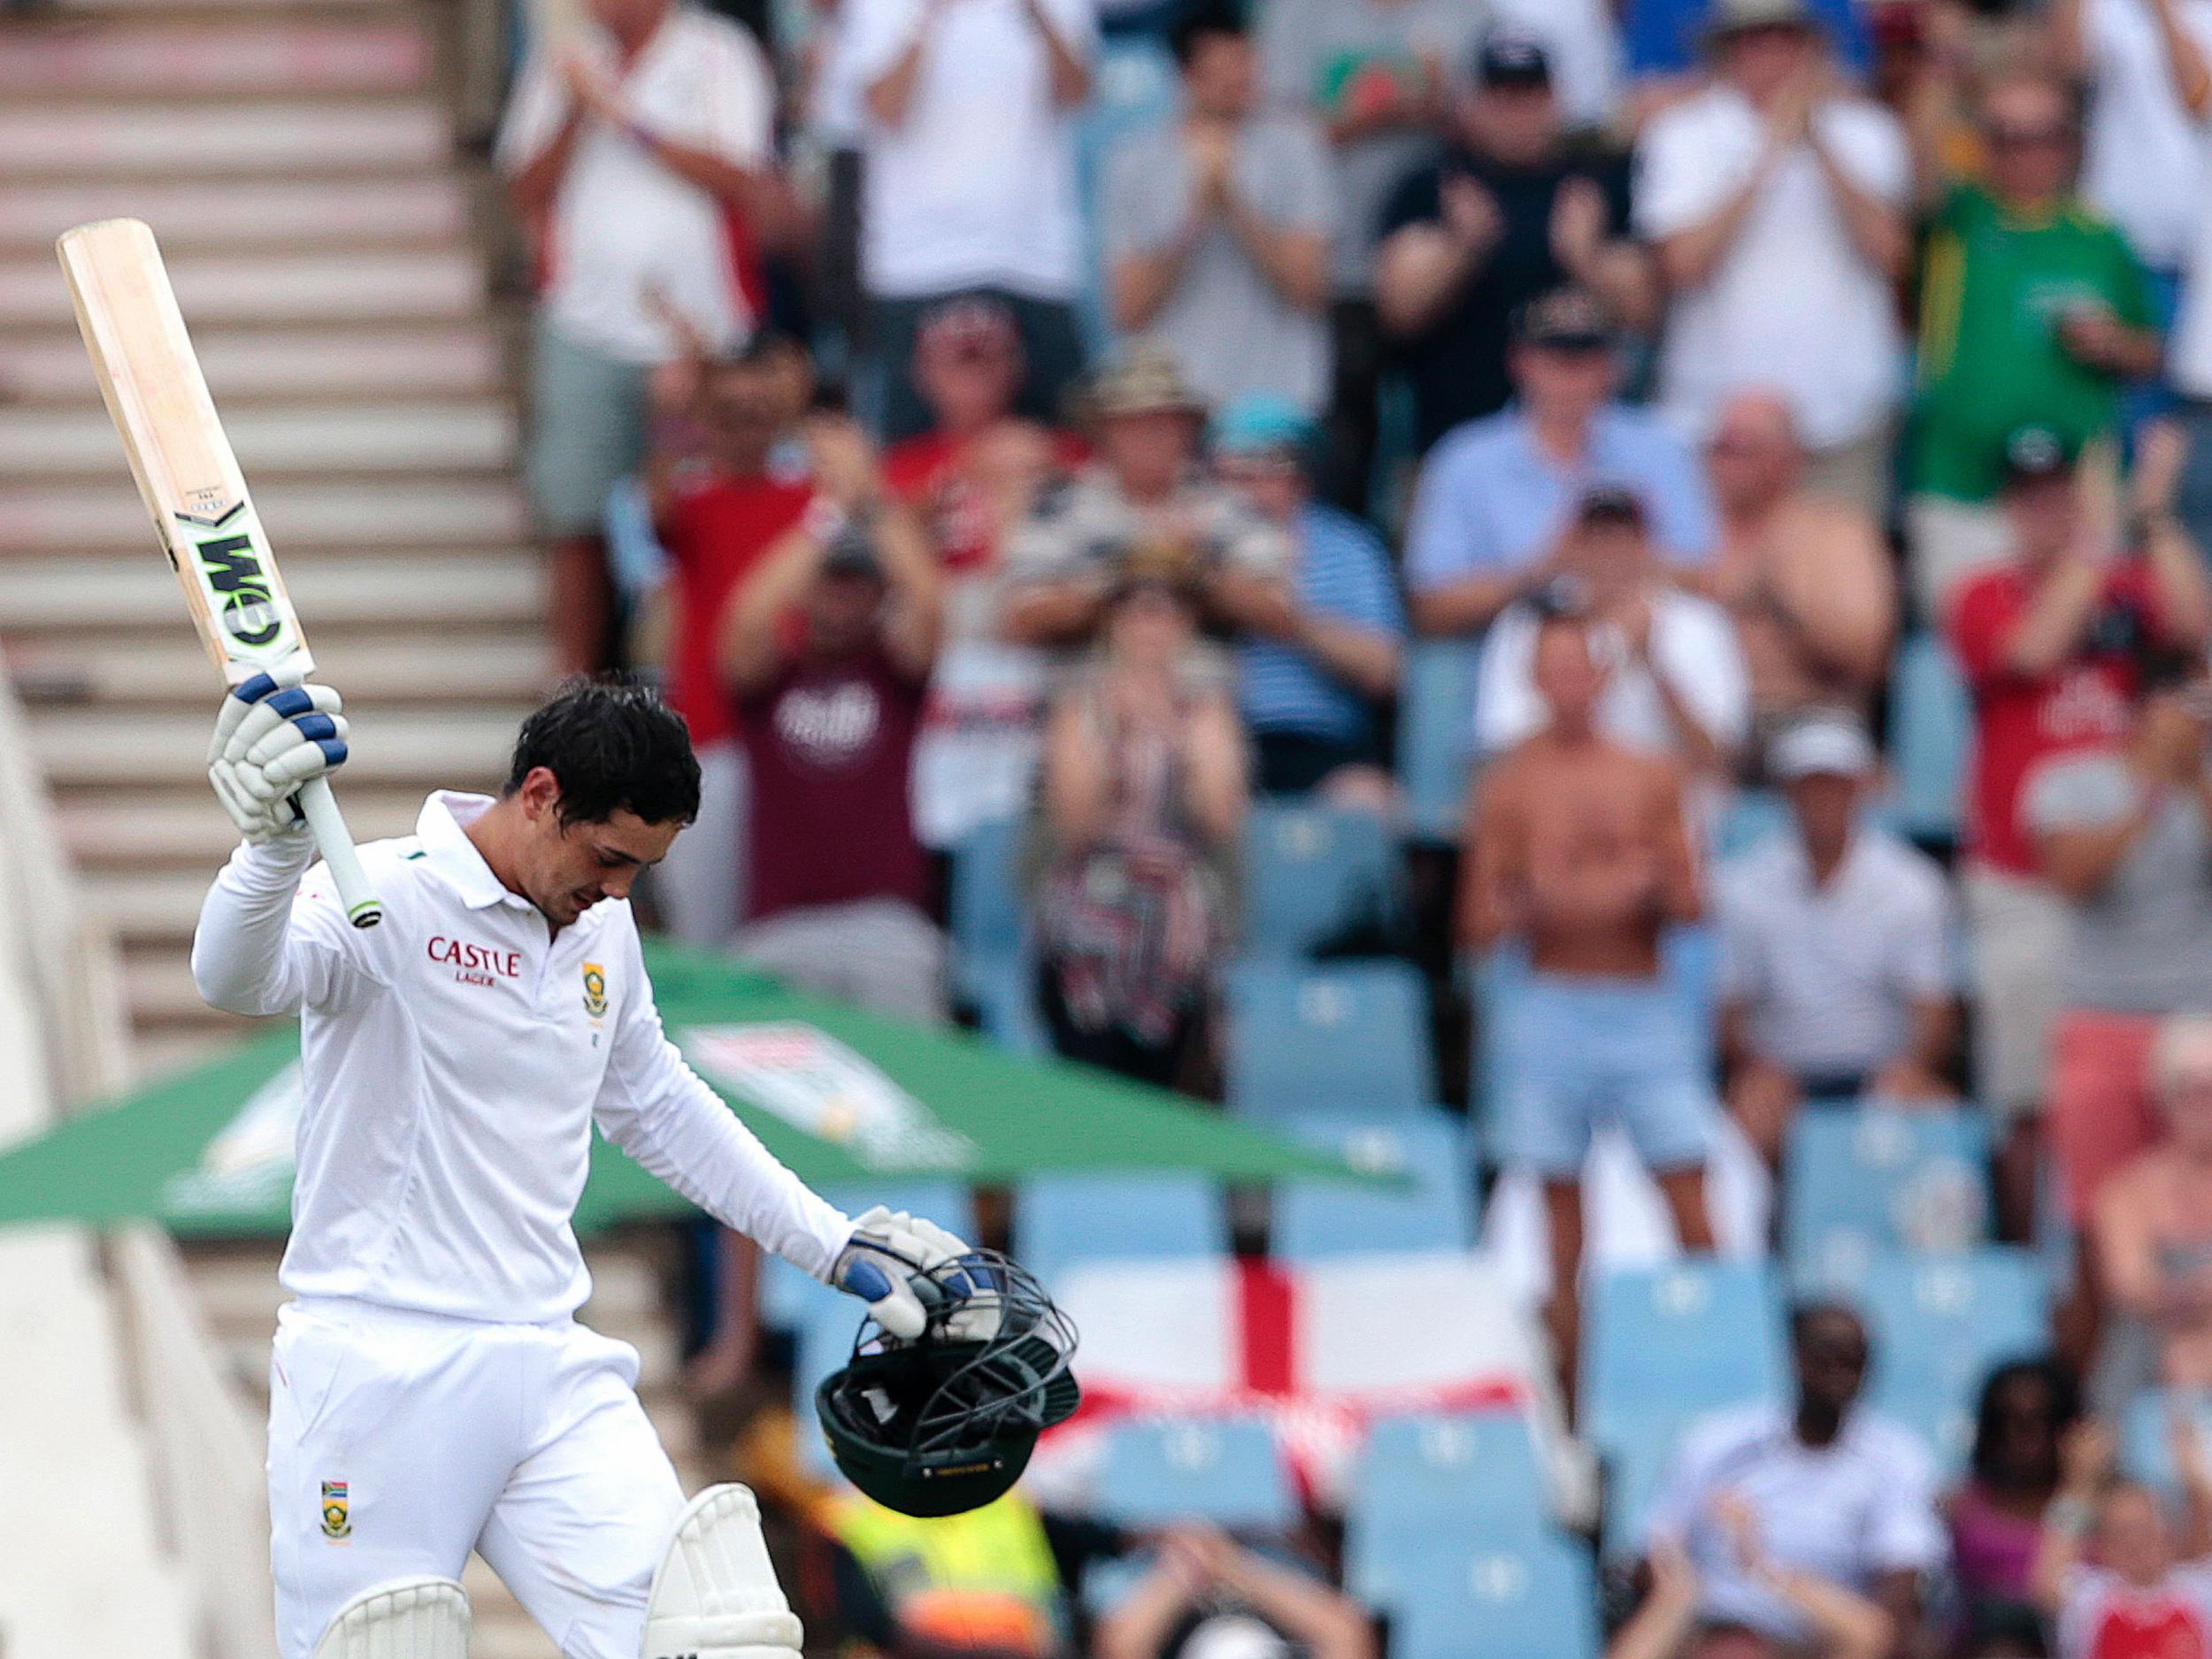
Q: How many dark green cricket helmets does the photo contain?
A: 1